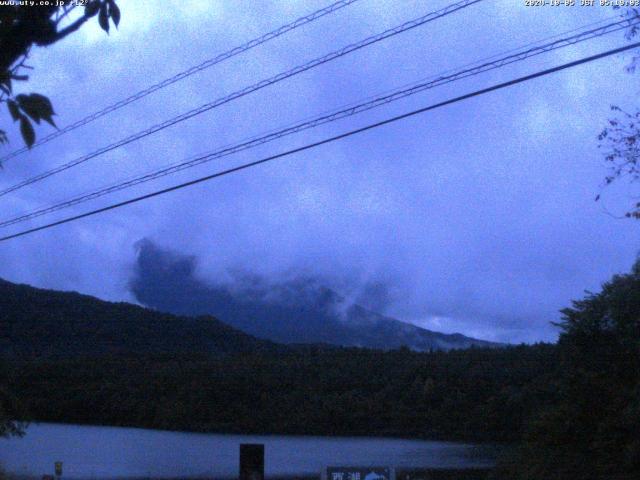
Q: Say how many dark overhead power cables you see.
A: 4